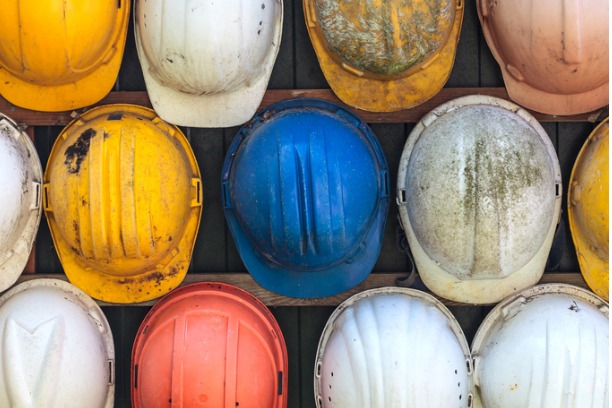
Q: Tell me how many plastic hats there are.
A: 13